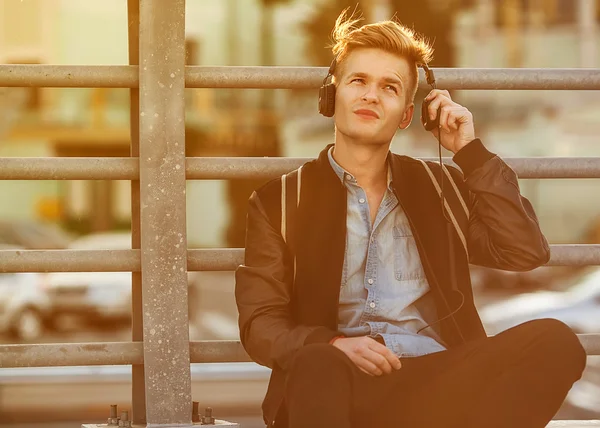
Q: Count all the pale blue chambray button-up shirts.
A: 1